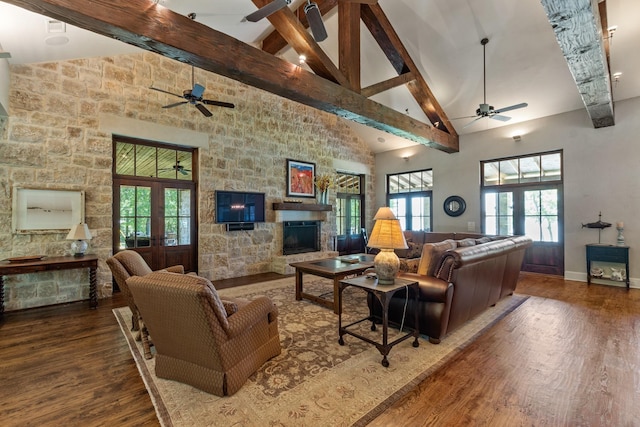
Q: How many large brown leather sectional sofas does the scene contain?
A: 1